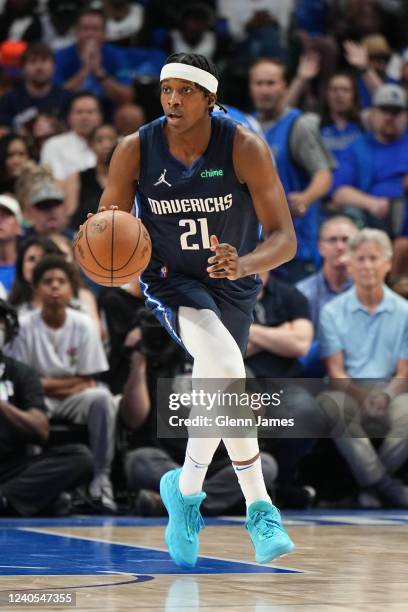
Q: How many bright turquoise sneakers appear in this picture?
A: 2